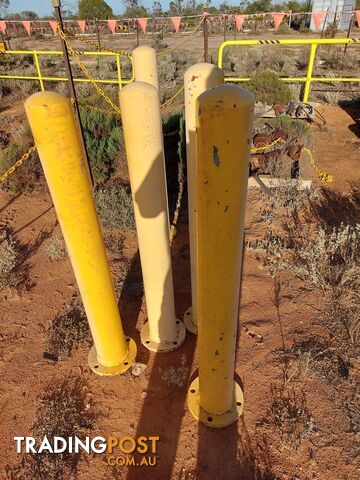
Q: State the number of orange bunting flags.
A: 11